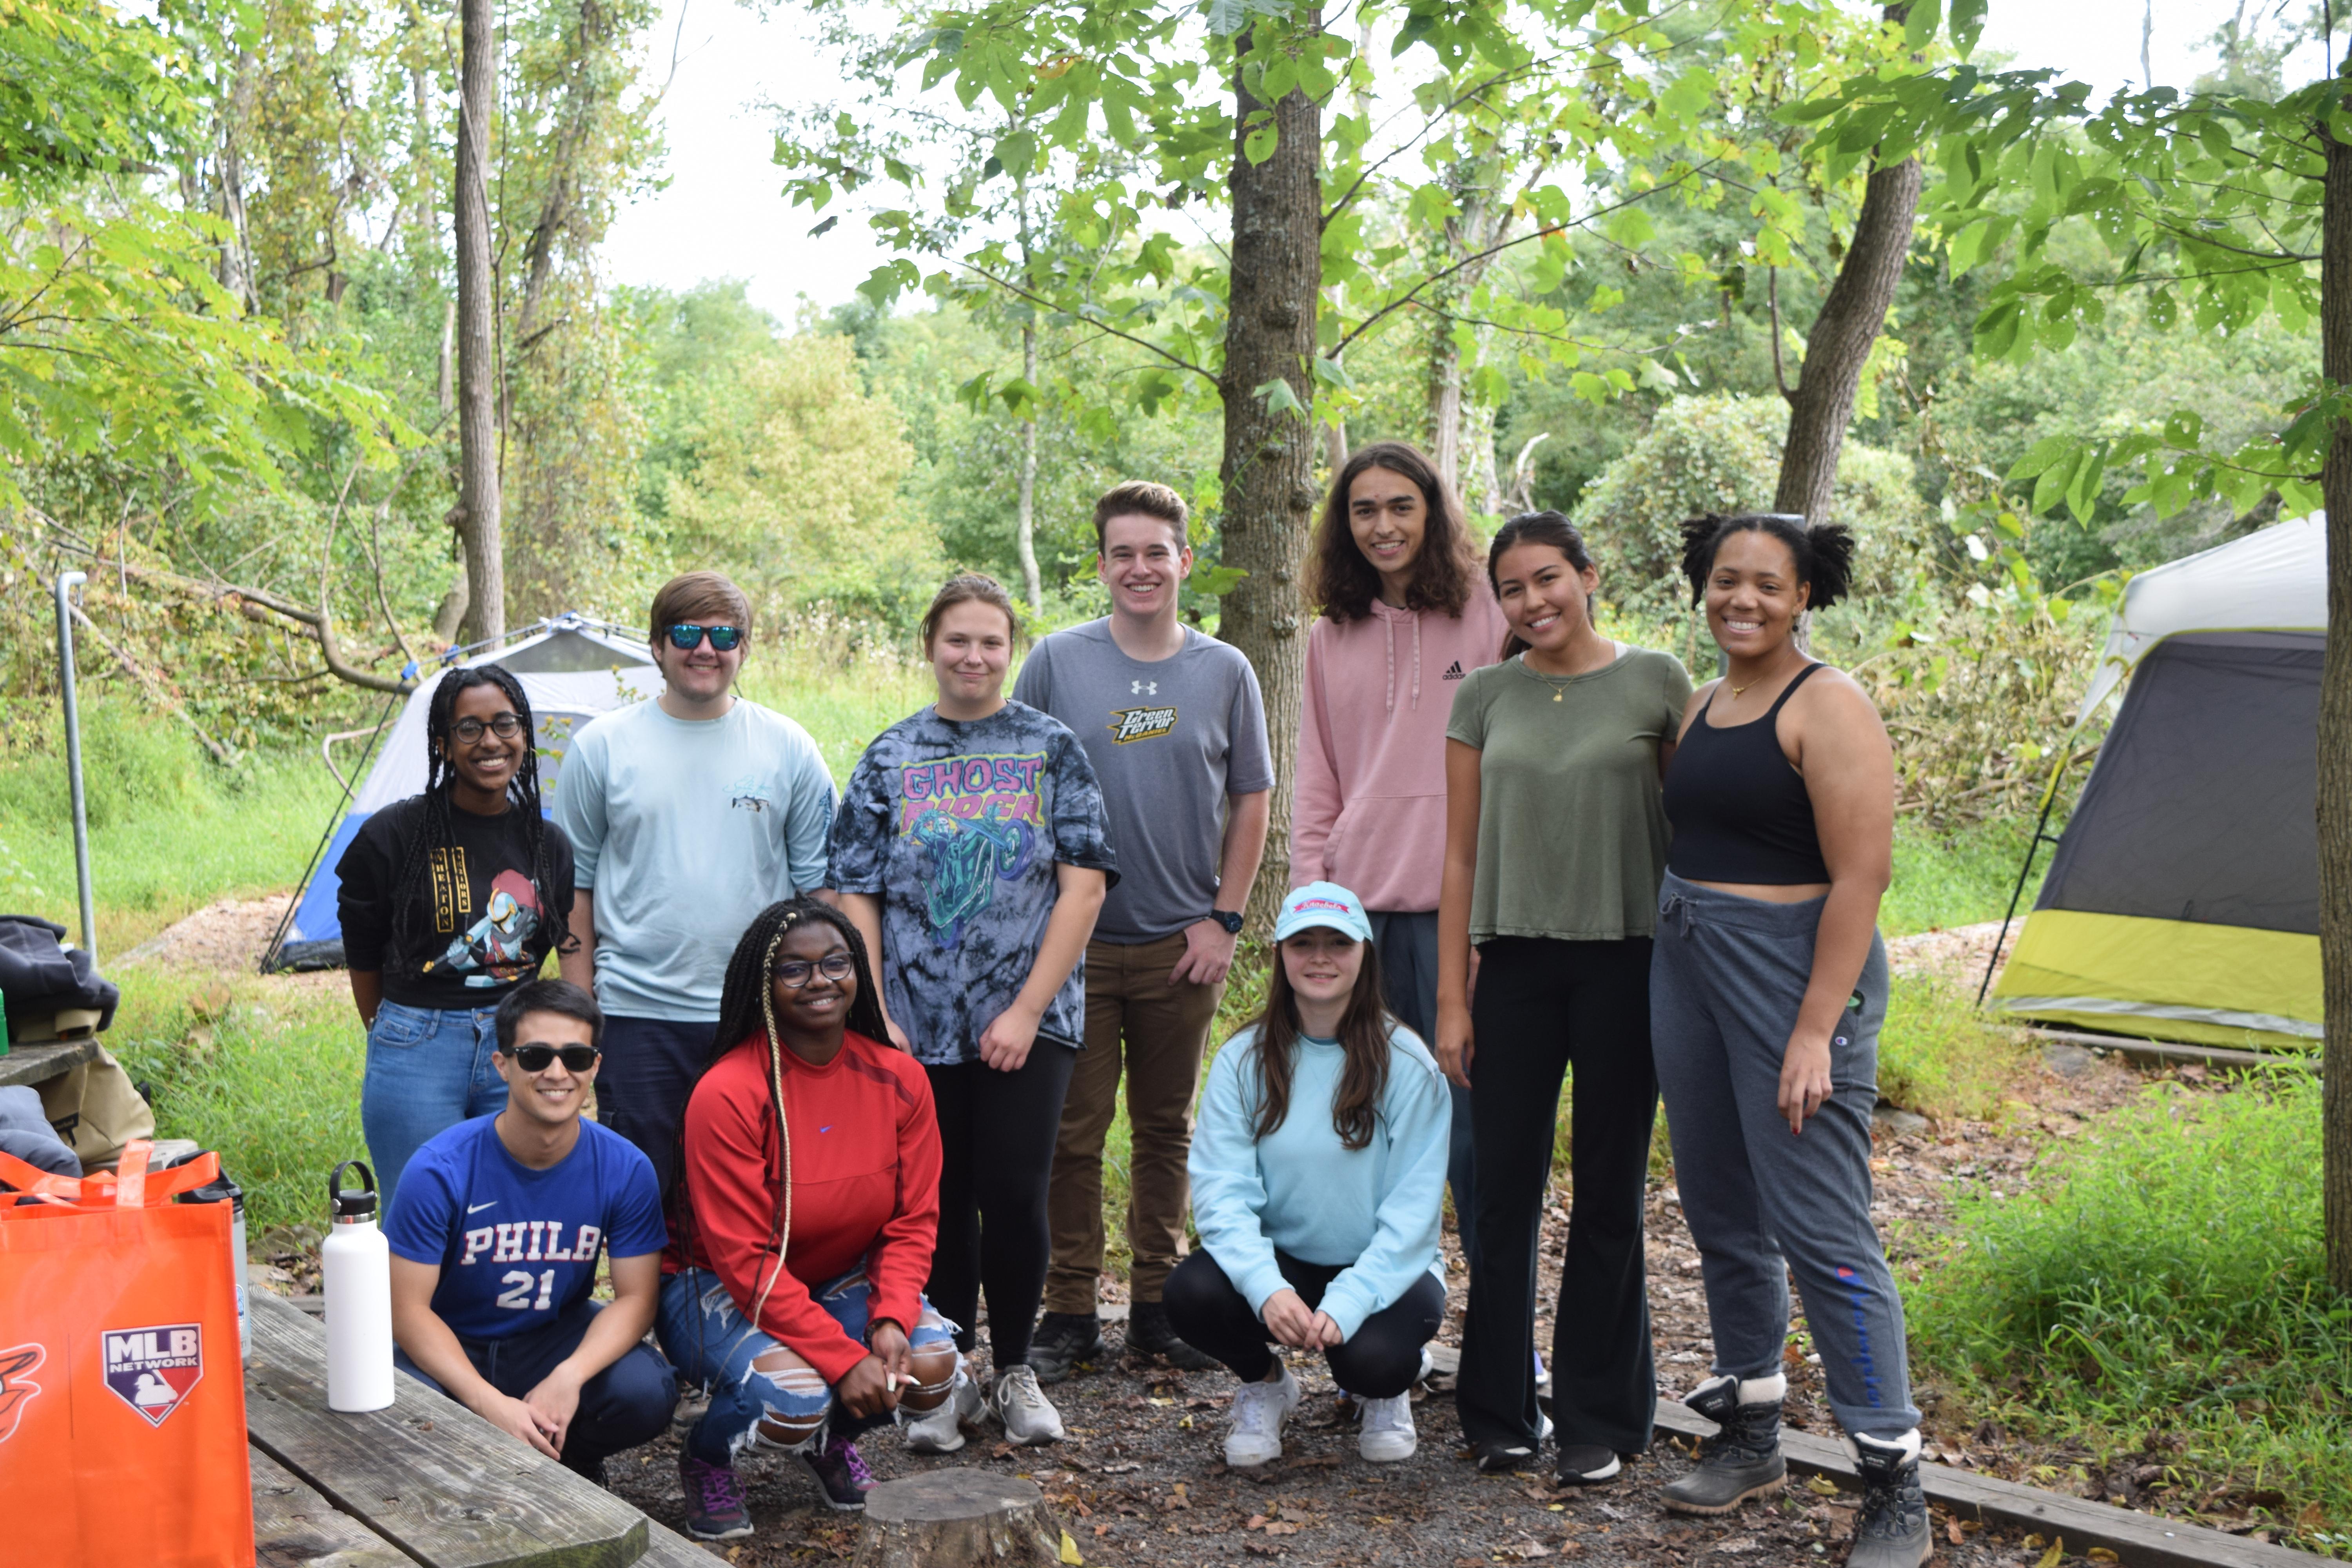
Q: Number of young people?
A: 10